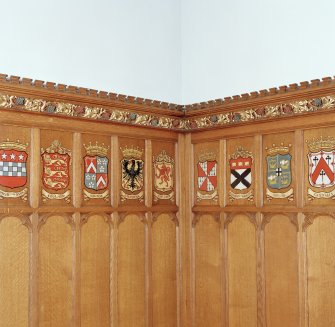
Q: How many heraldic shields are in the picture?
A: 9